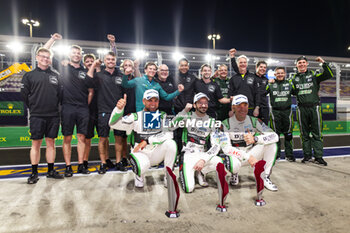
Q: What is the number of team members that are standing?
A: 14